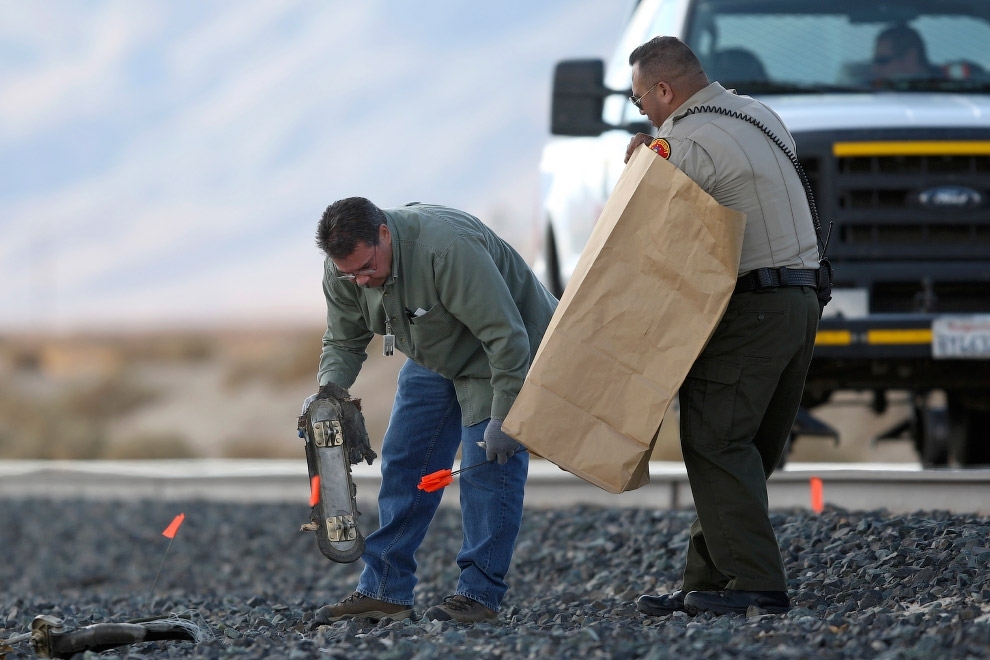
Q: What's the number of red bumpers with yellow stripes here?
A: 0